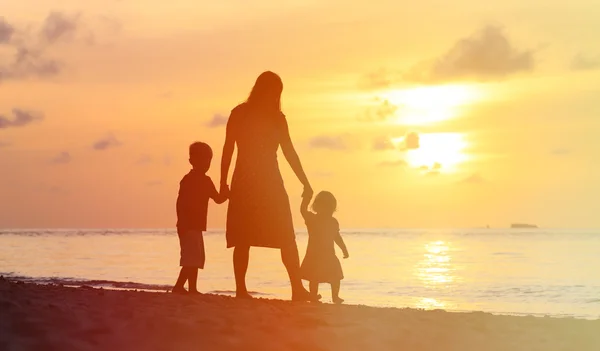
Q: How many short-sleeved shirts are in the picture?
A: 1